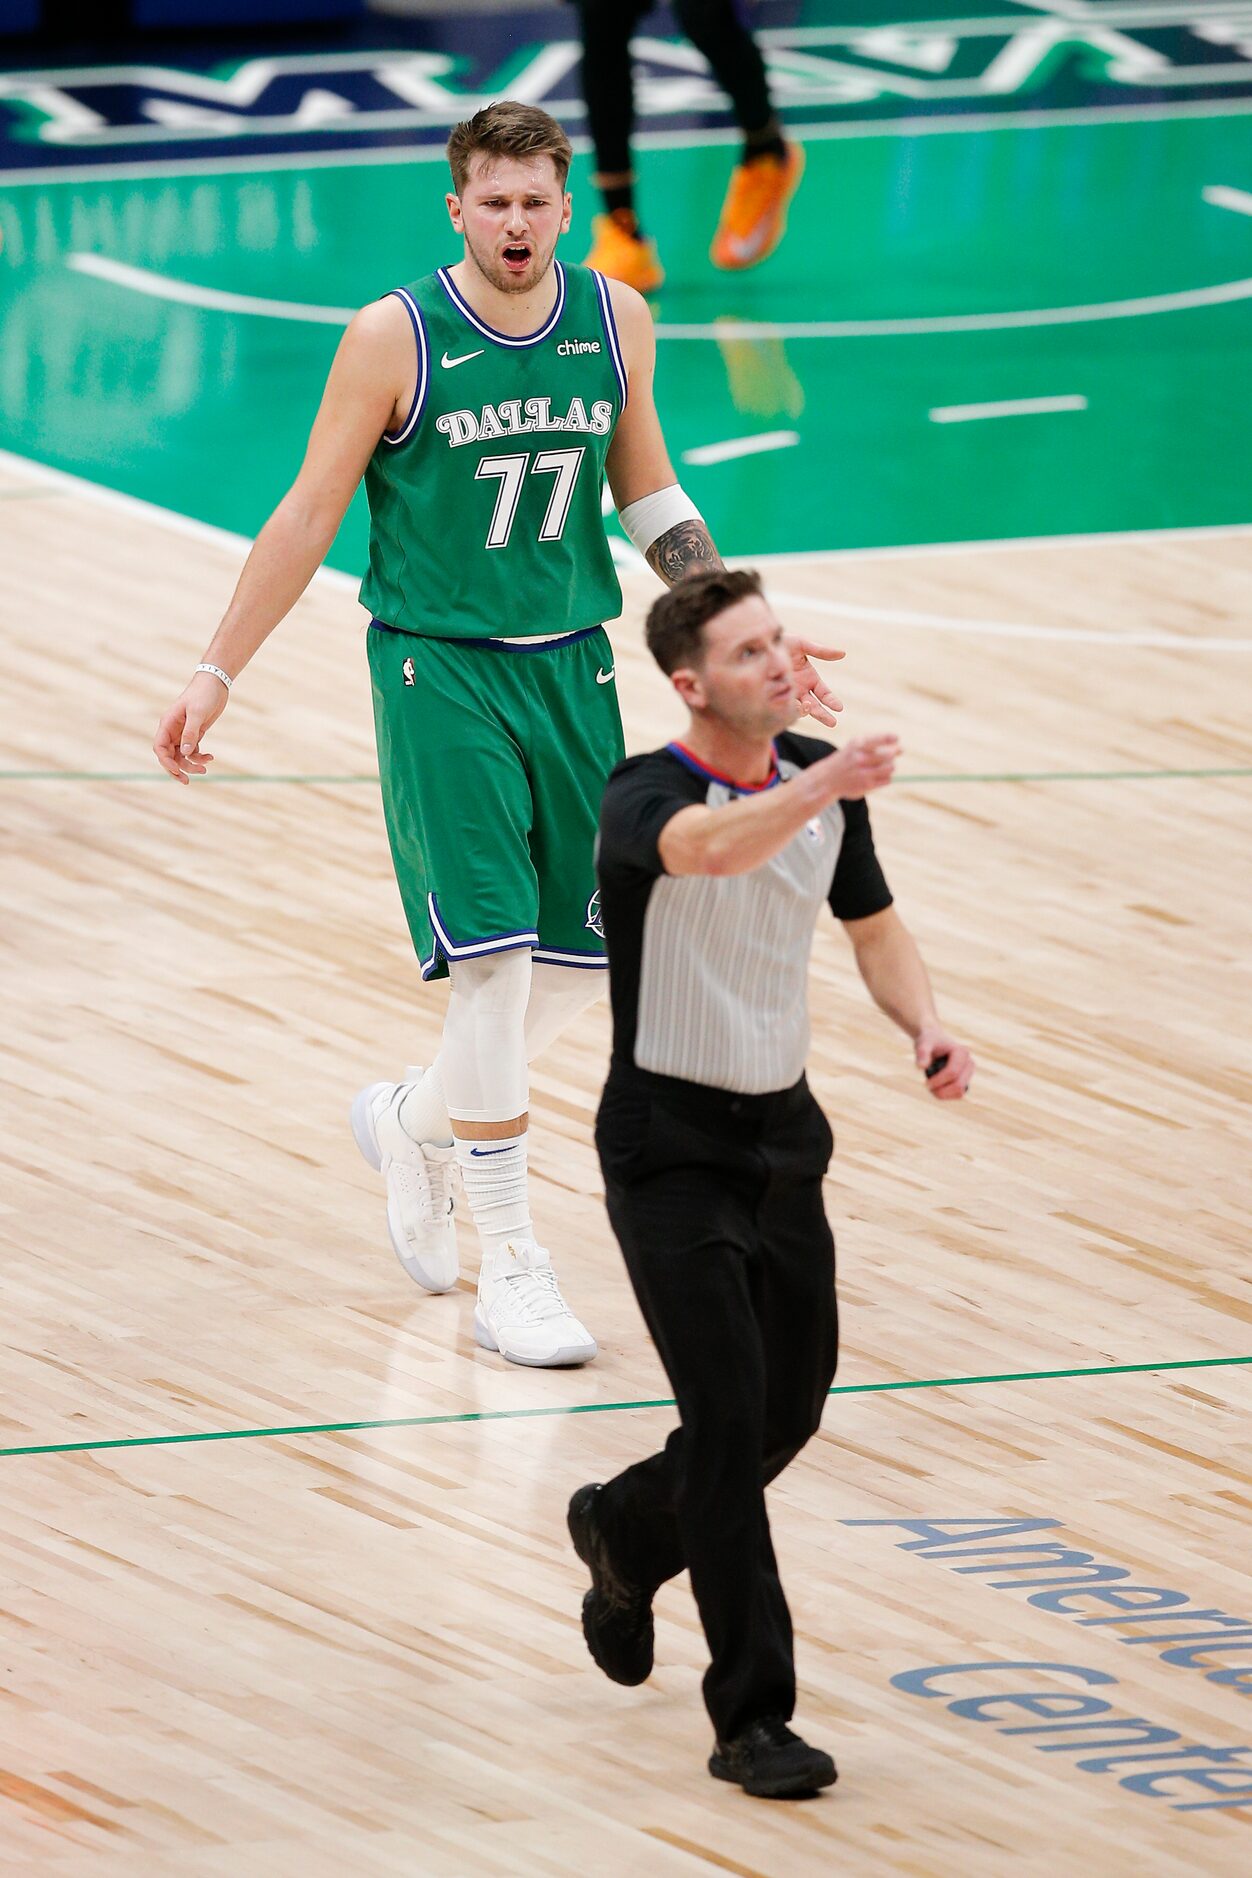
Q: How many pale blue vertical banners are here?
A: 0